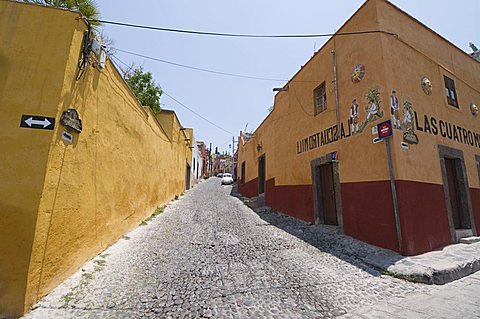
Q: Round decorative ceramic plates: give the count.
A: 3